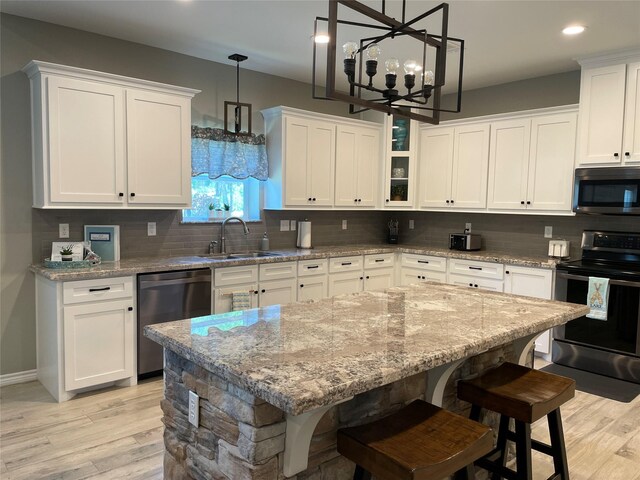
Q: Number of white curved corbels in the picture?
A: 3